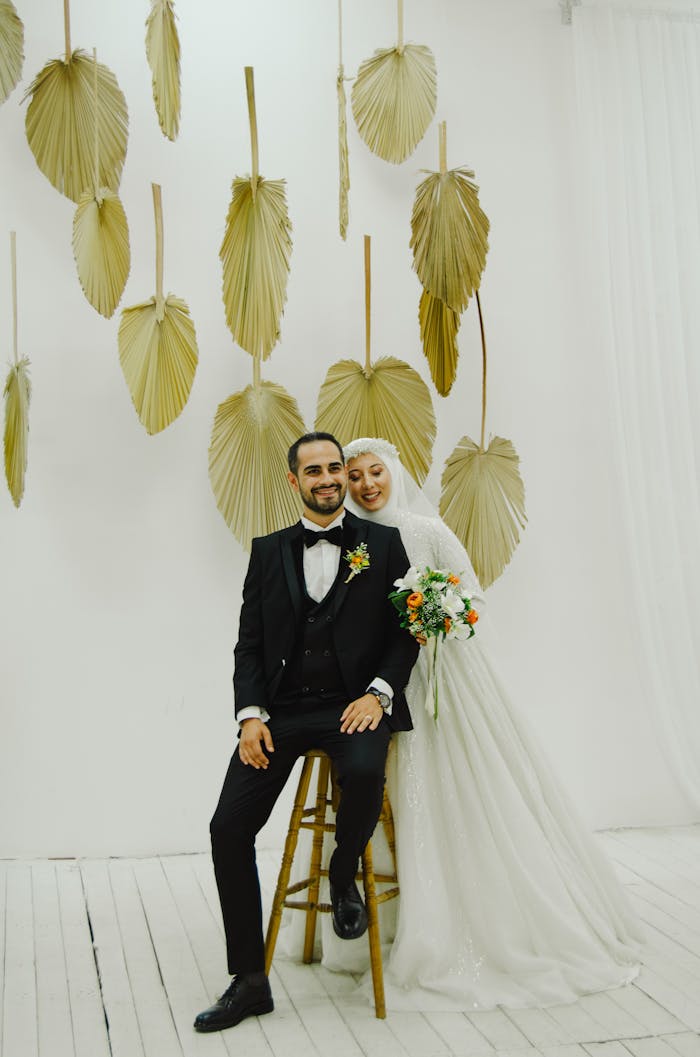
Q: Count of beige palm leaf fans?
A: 14